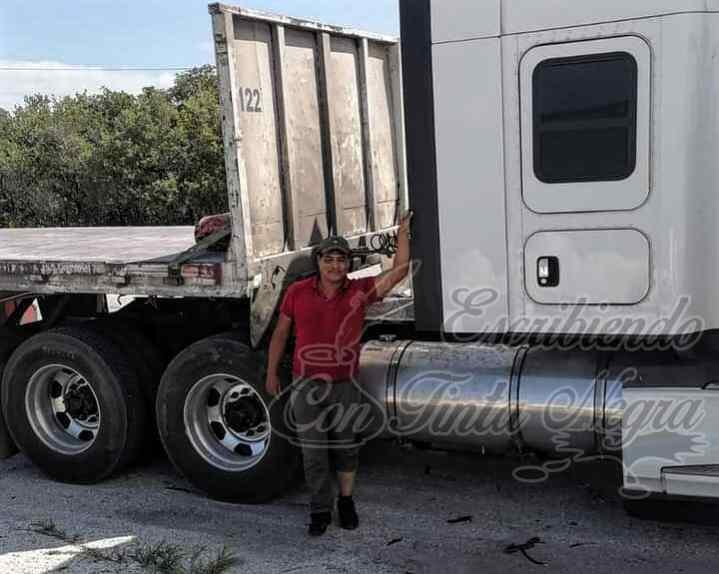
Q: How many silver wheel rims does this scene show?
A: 2